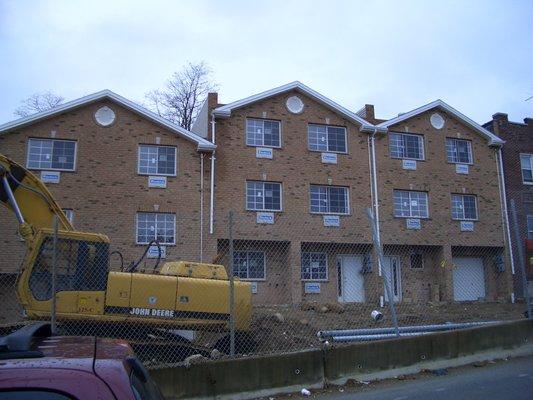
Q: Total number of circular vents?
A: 3